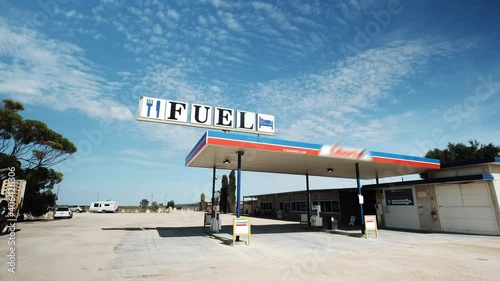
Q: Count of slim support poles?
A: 5